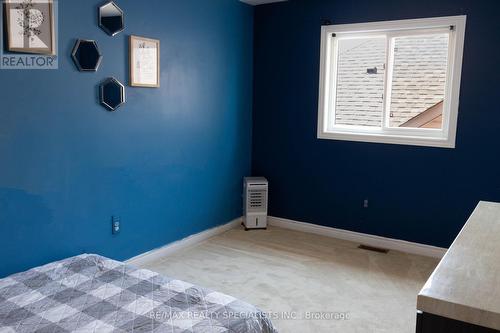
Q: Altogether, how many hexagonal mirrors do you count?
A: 3